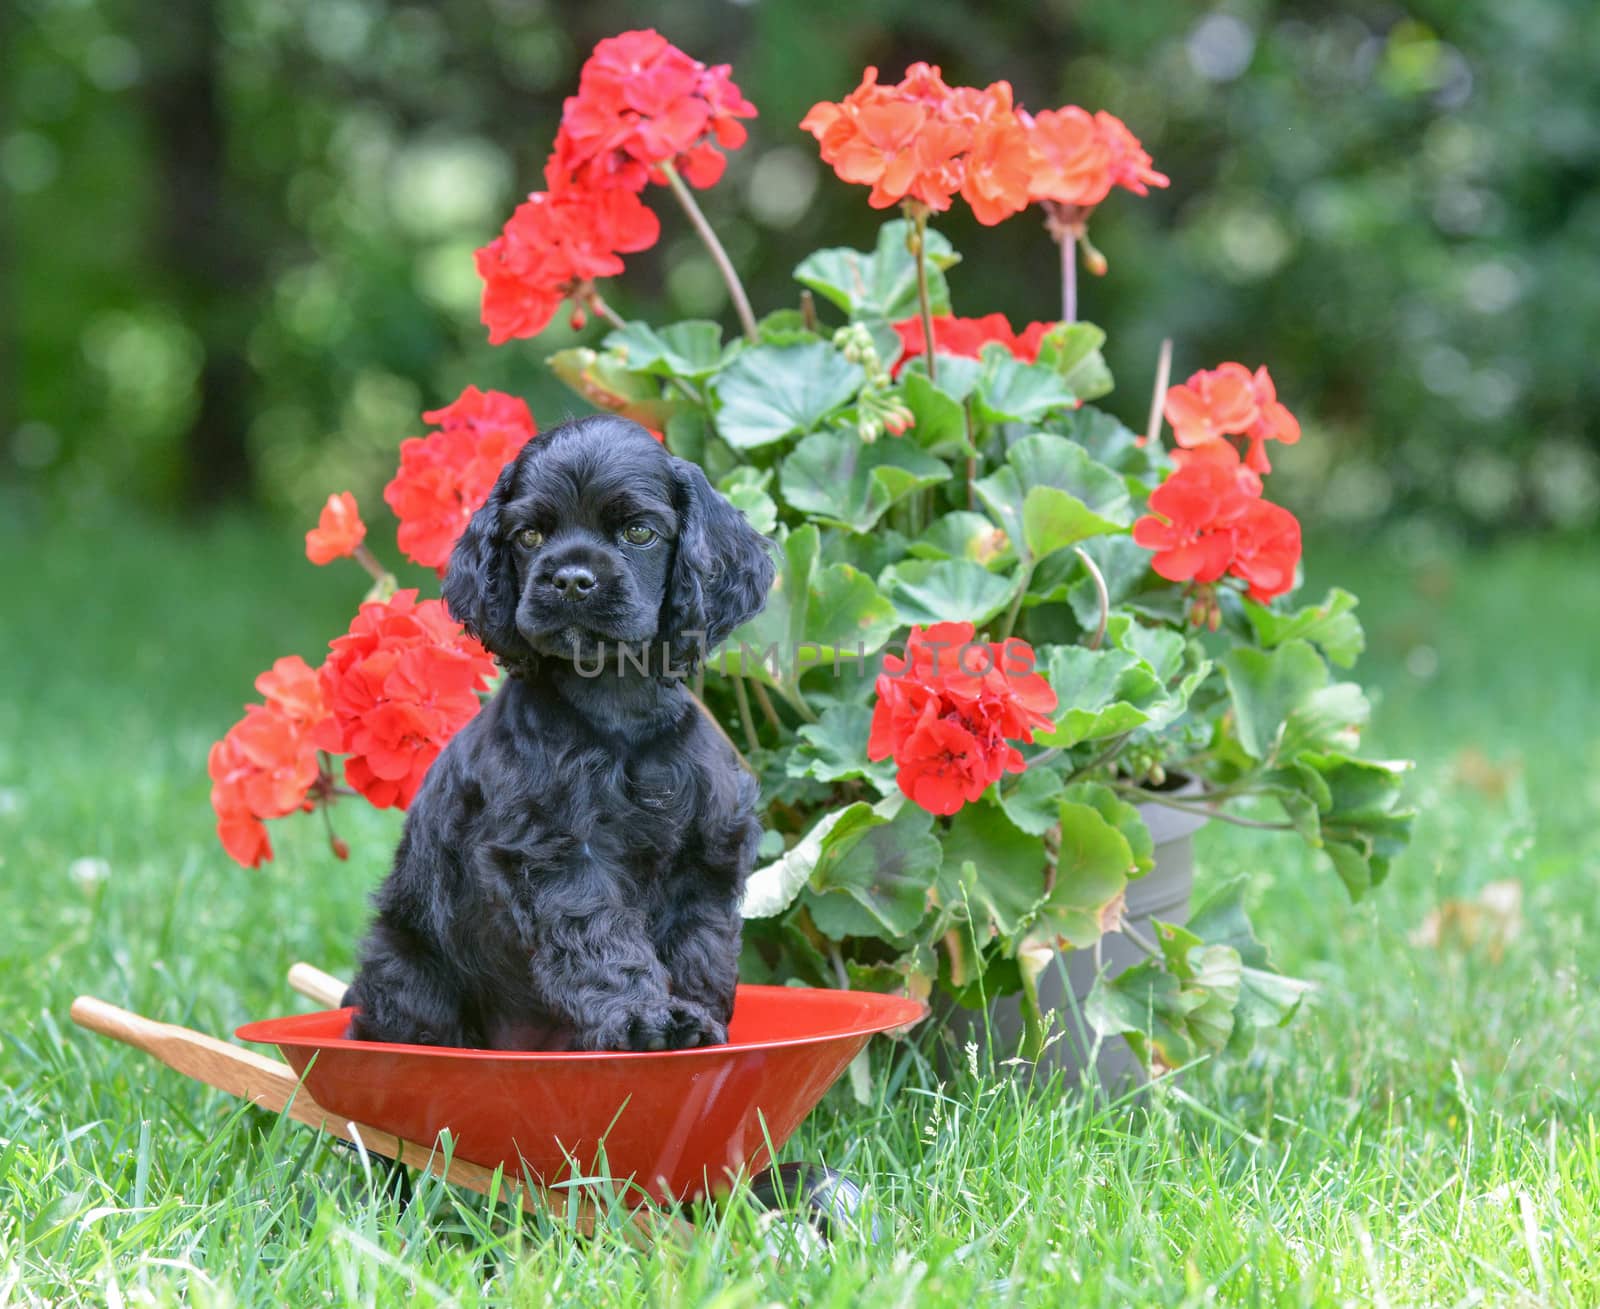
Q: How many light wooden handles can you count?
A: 2